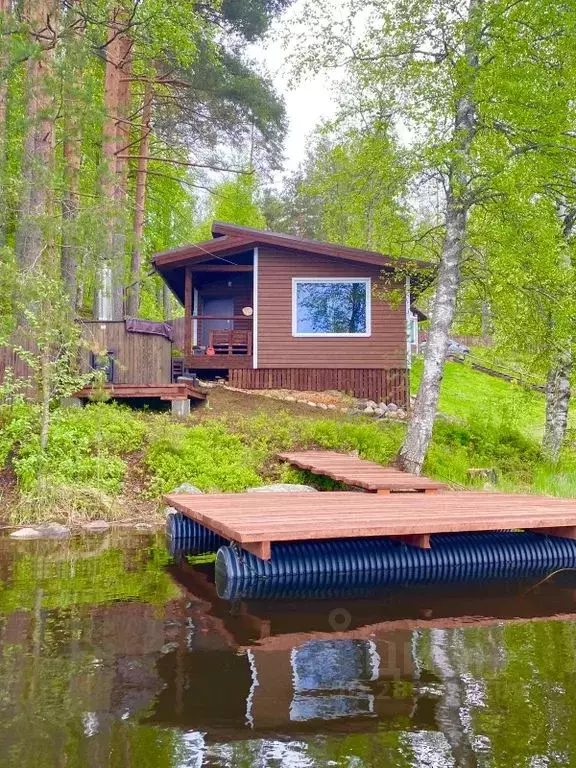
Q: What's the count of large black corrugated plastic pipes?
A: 2